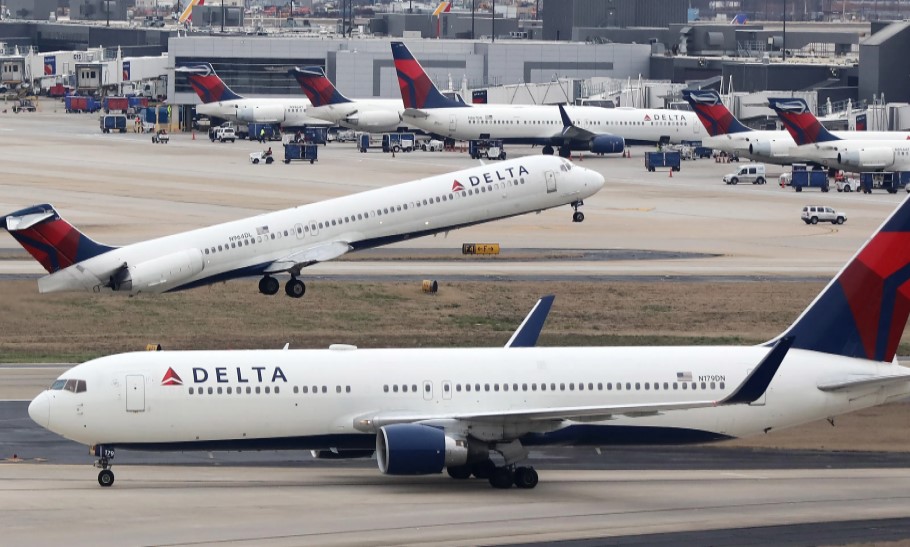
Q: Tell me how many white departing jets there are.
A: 1